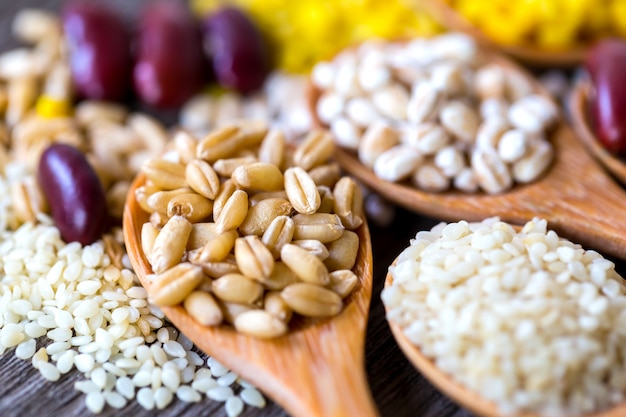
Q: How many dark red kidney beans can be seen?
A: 5